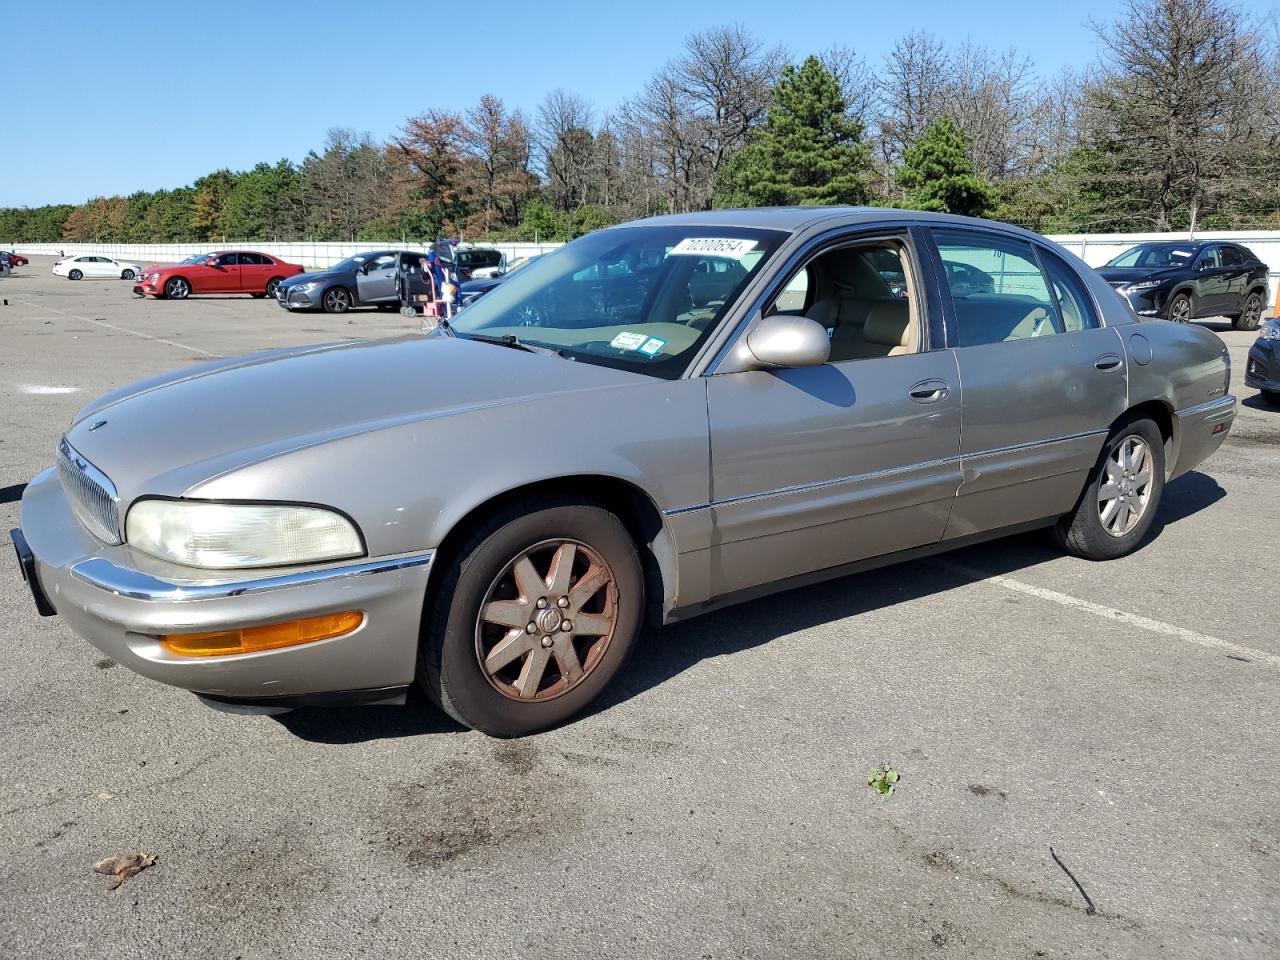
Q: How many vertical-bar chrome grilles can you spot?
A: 1